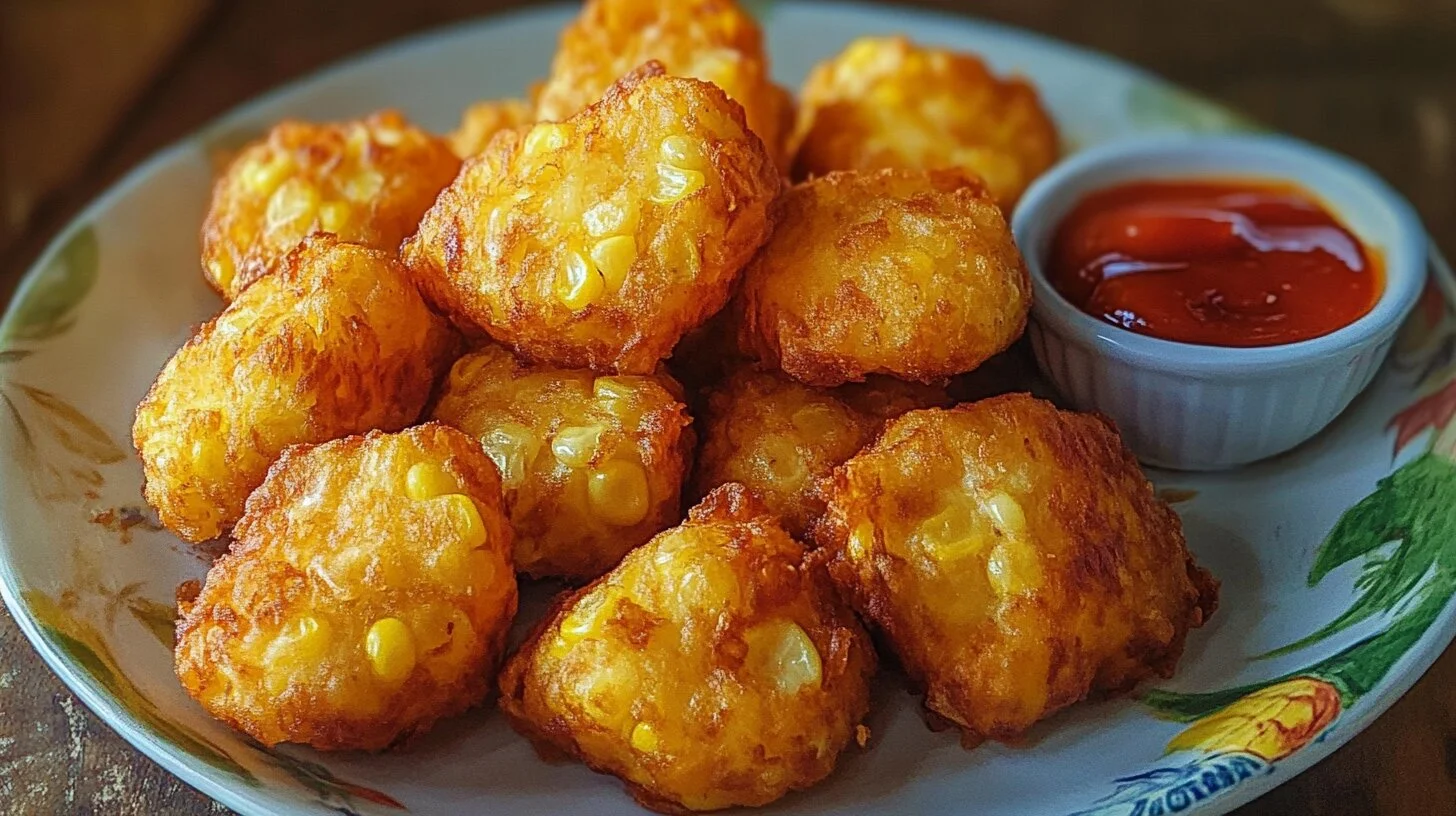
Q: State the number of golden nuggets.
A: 12